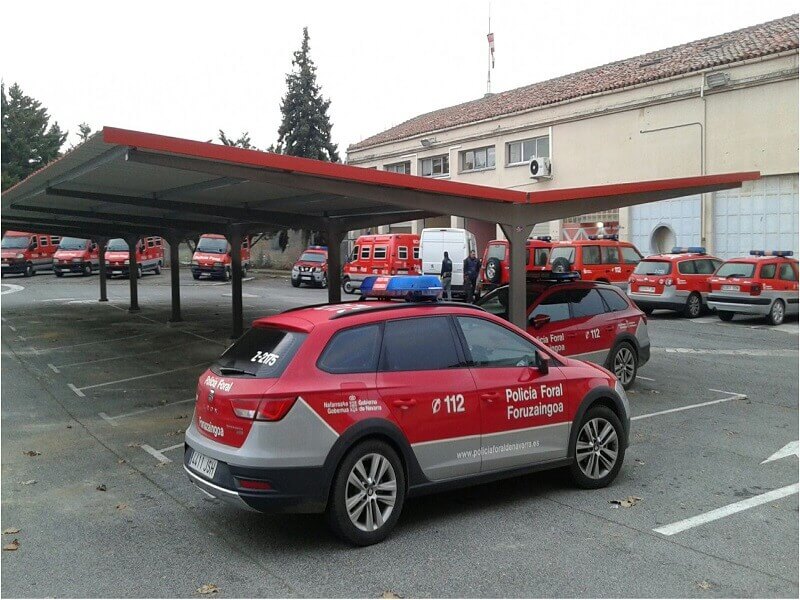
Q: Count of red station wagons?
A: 4